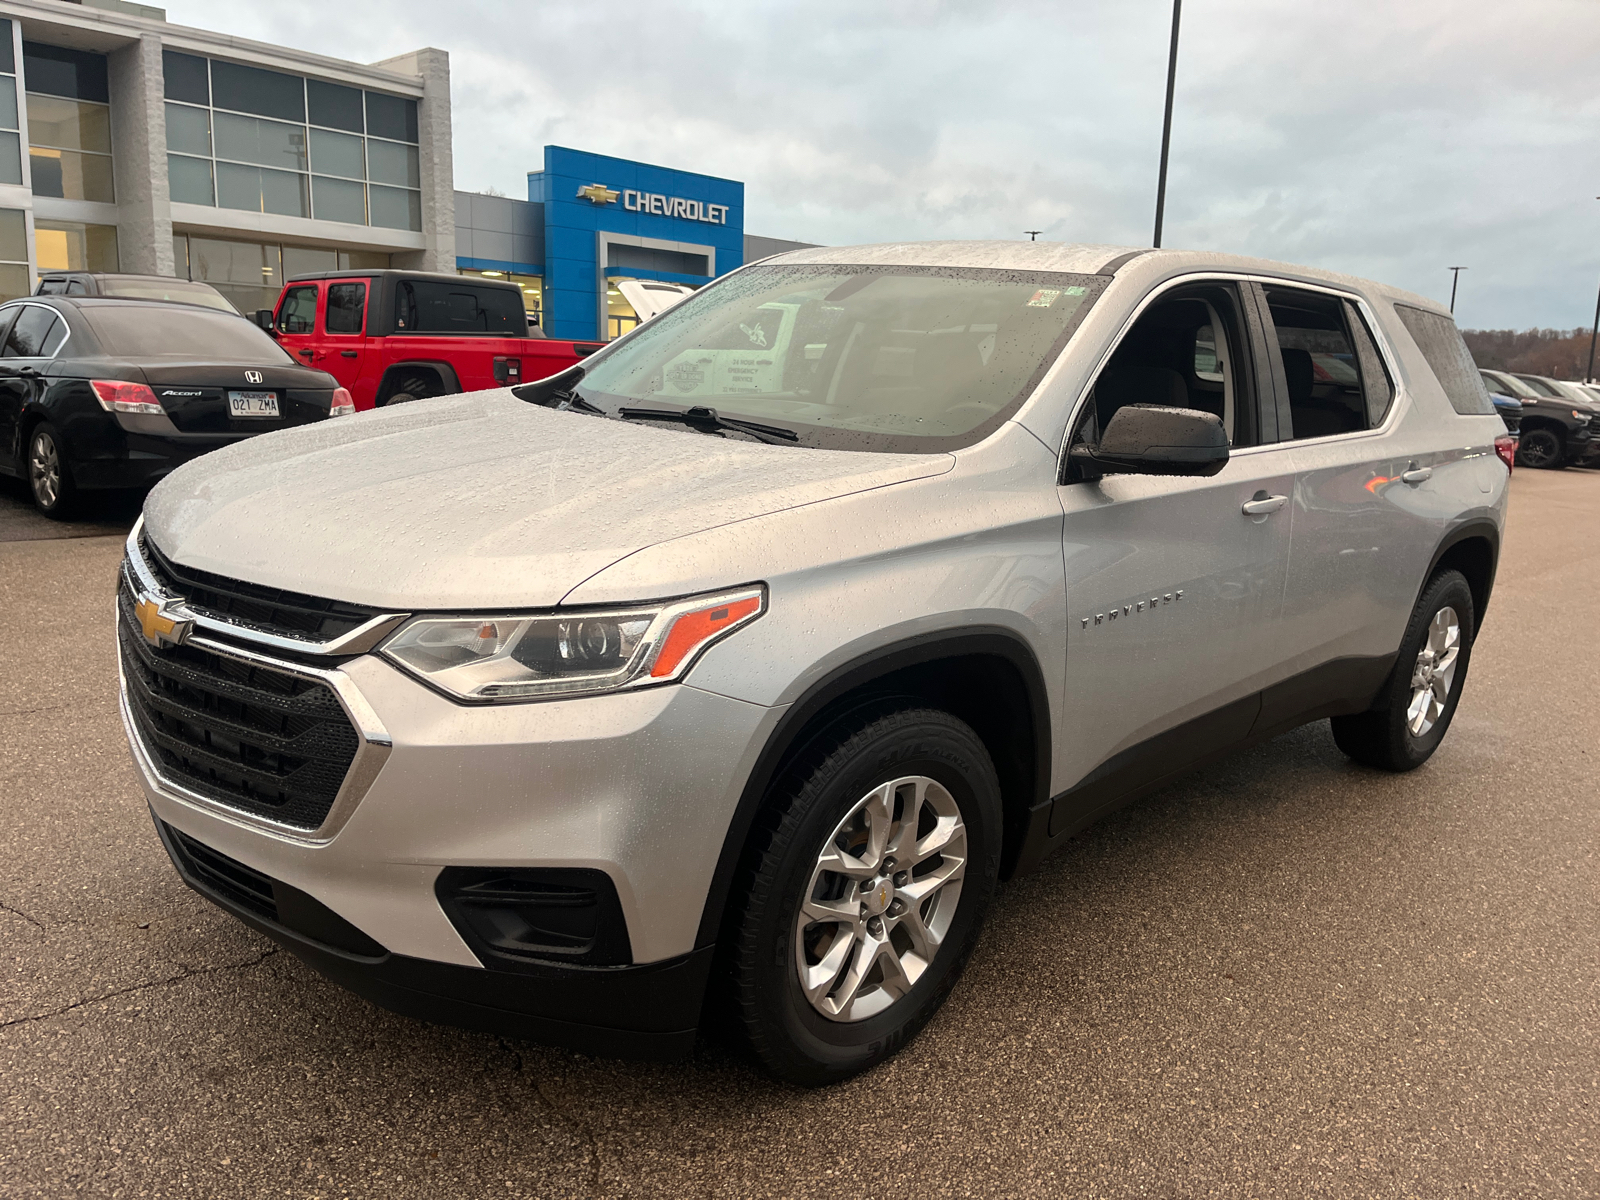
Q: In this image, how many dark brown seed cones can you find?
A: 0